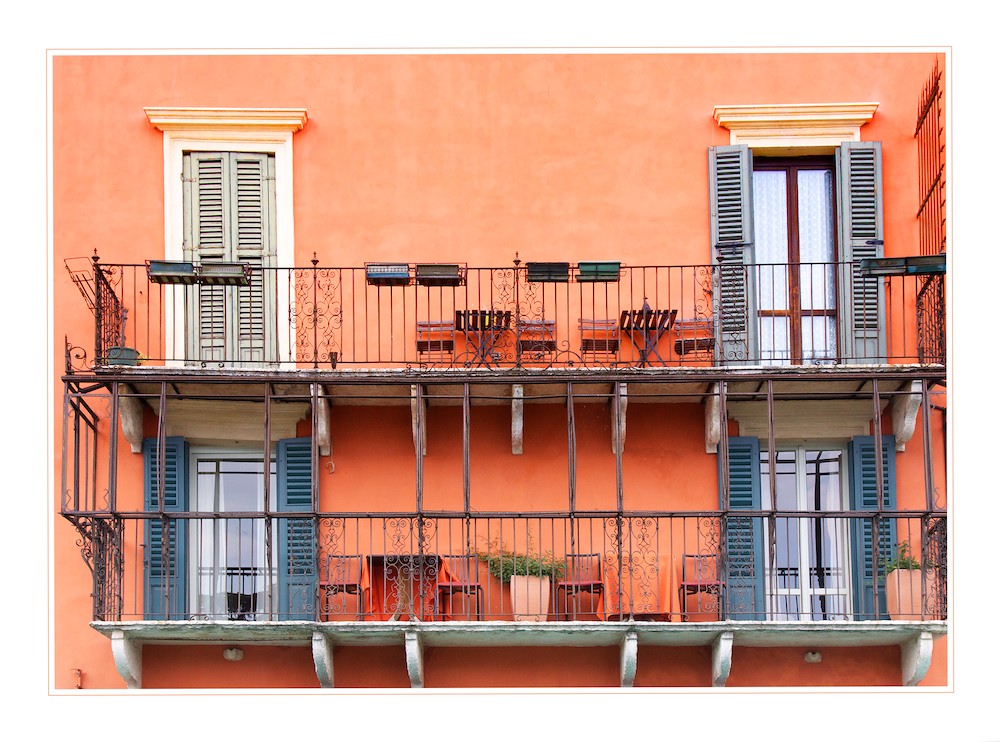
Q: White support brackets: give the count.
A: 13